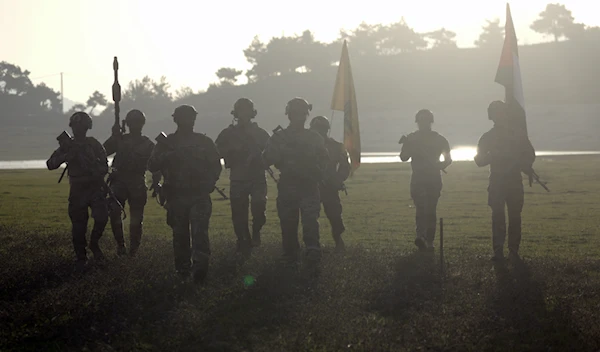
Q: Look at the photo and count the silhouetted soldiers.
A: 8